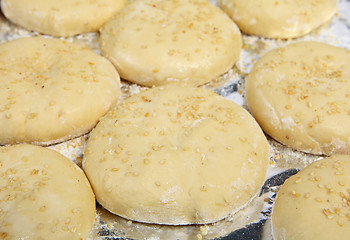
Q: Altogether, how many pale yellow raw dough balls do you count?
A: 8